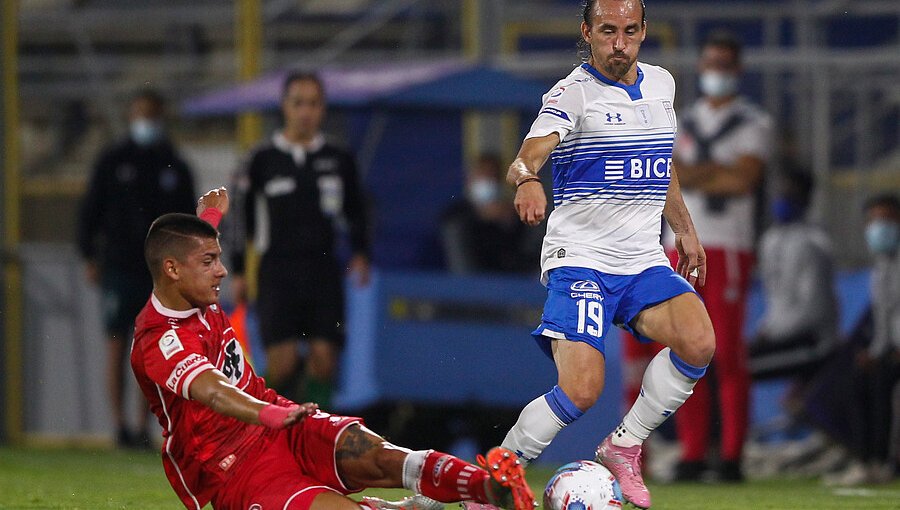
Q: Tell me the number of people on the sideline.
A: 6